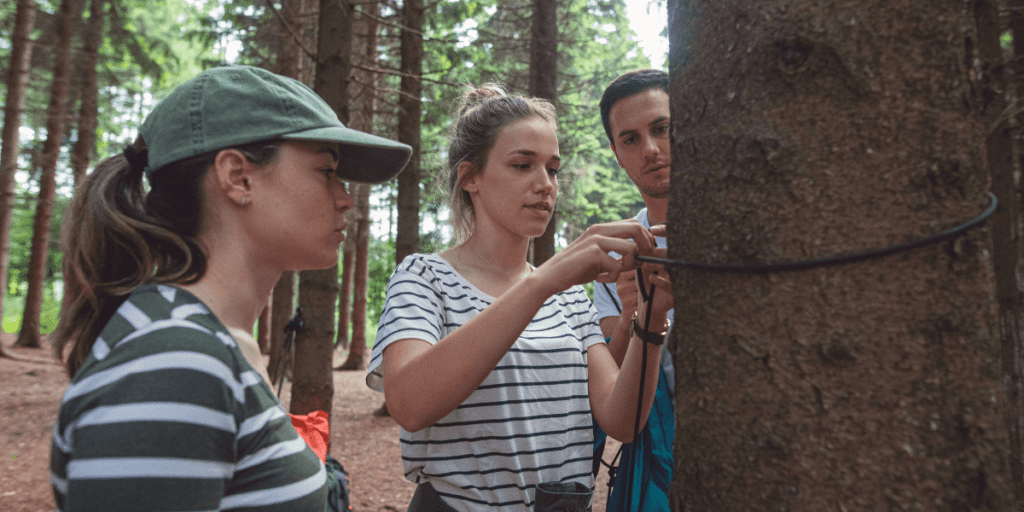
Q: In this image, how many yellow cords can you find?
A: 0